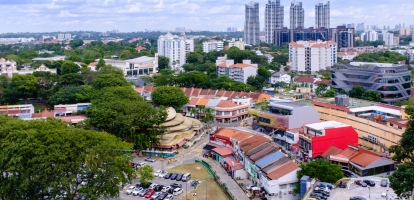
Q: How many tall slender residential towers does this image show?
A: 4